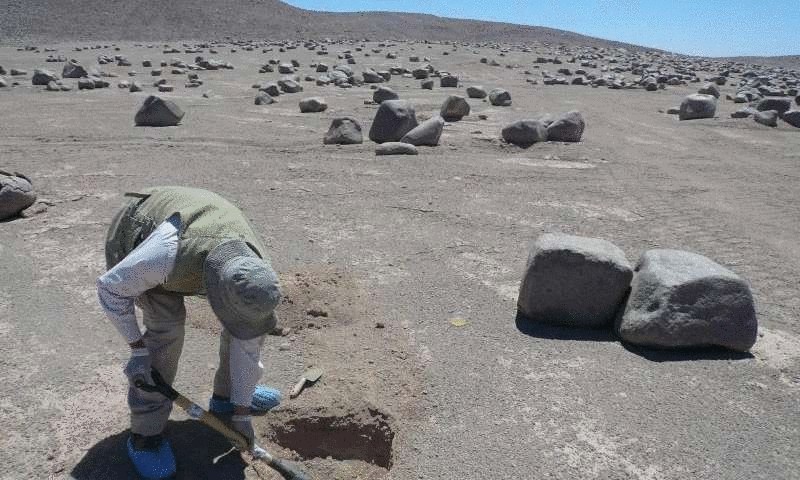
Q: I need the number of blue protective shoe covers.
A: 2